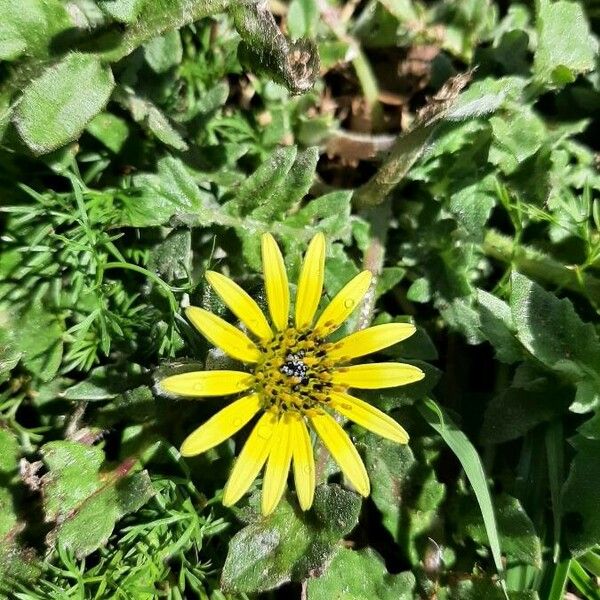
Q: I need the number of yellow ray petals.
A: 14